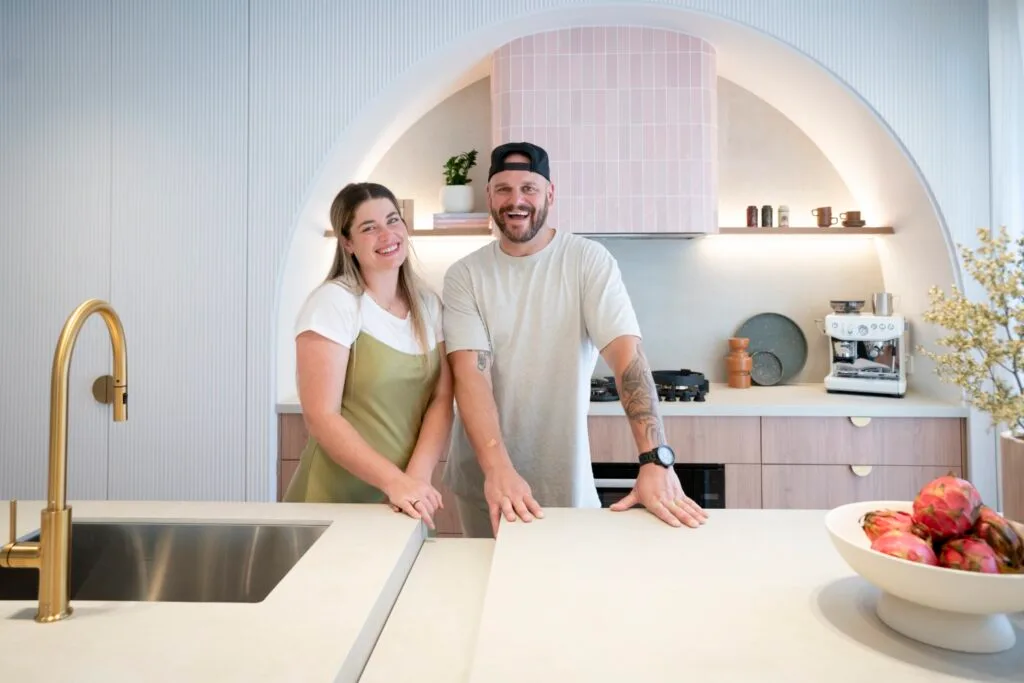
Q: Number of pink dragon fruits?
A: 5